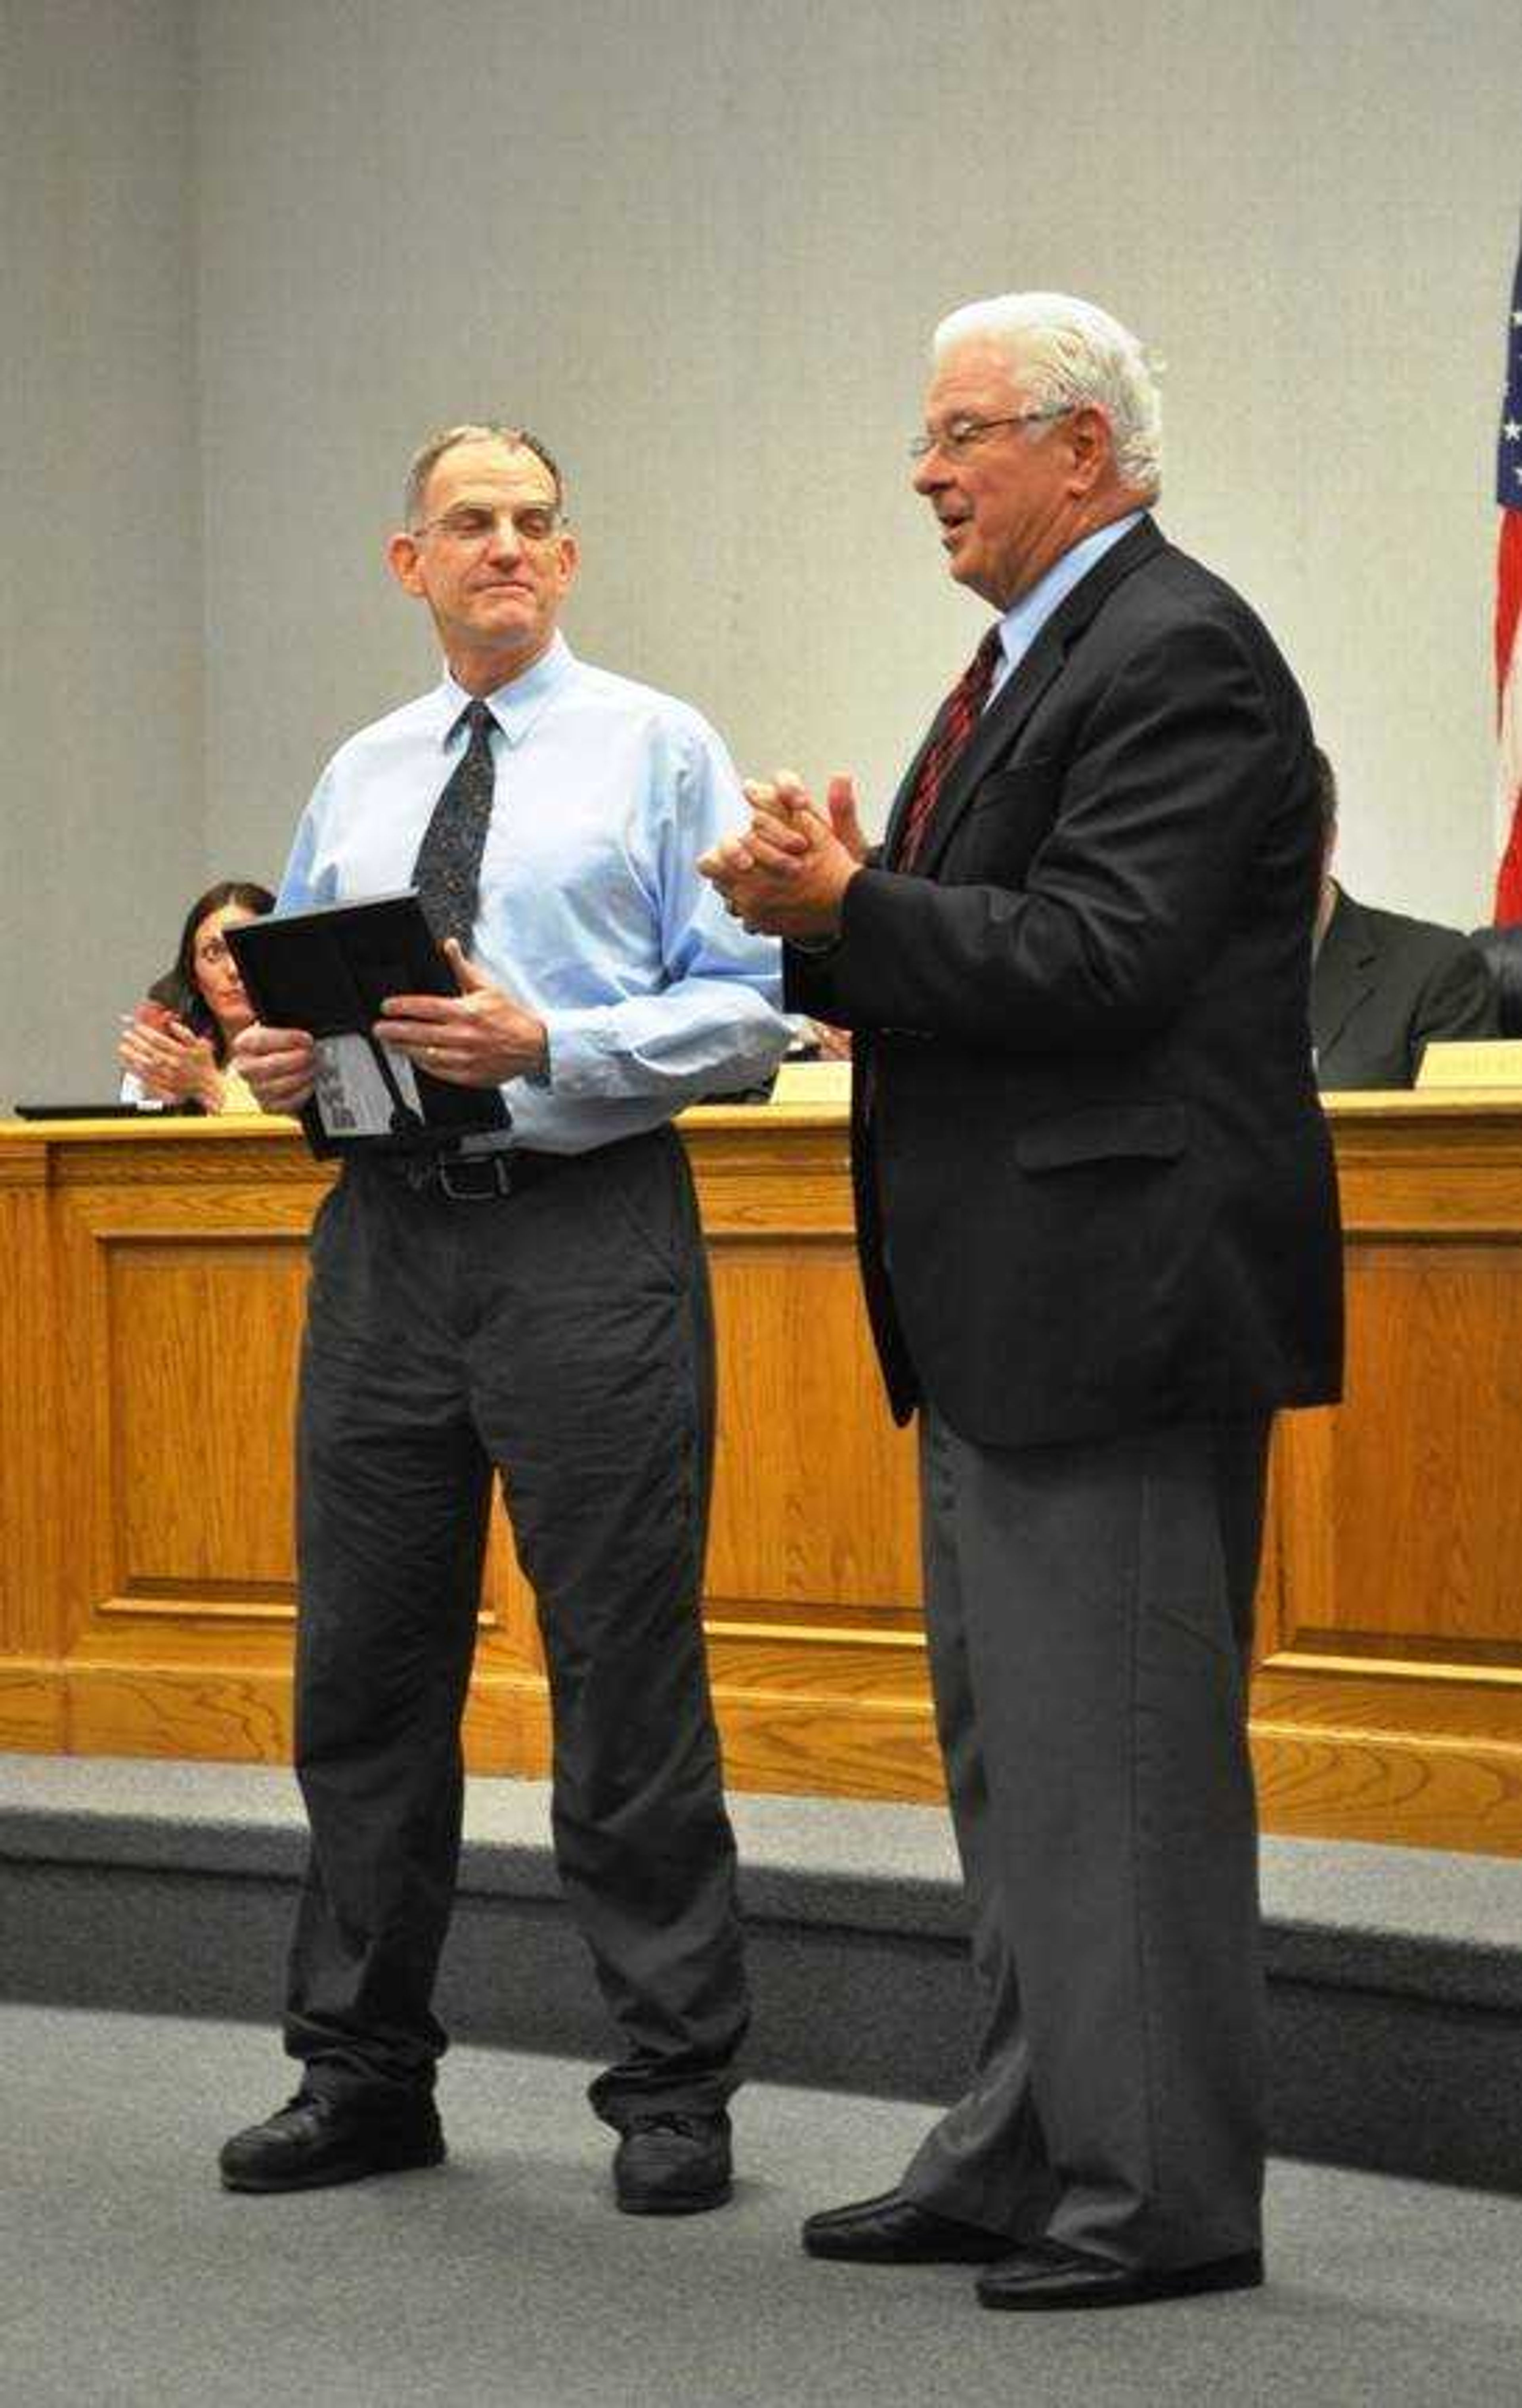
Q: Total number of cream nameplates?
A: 2